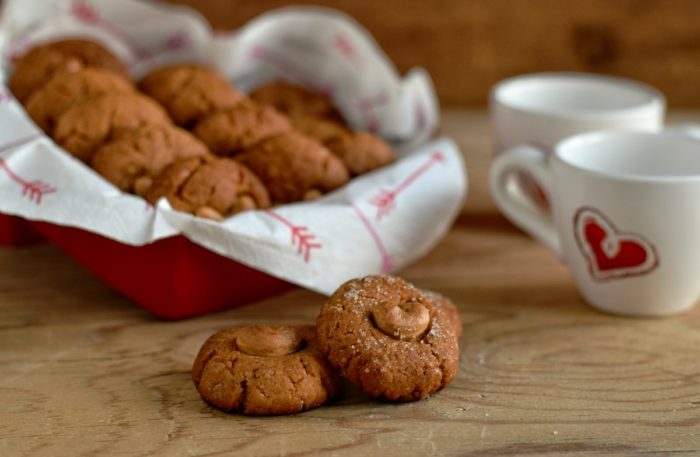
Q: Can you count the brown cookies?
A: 14